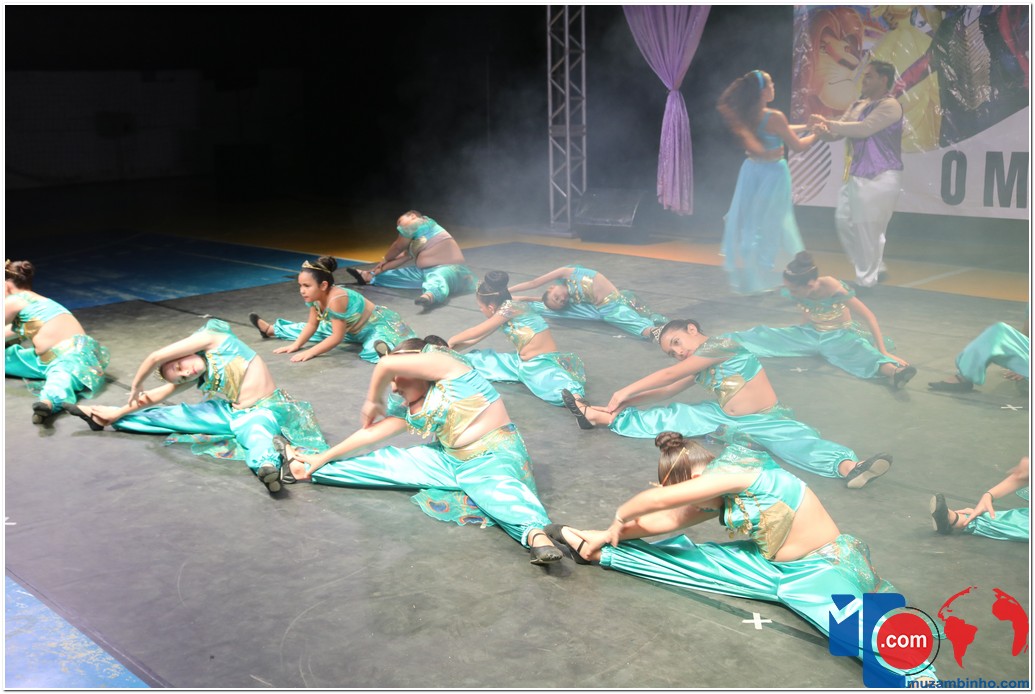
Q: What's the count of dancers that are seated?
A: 12